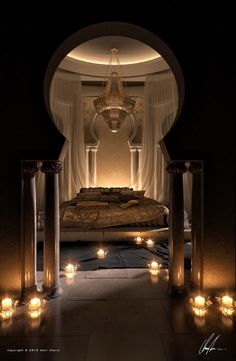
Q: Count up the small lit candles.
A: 9